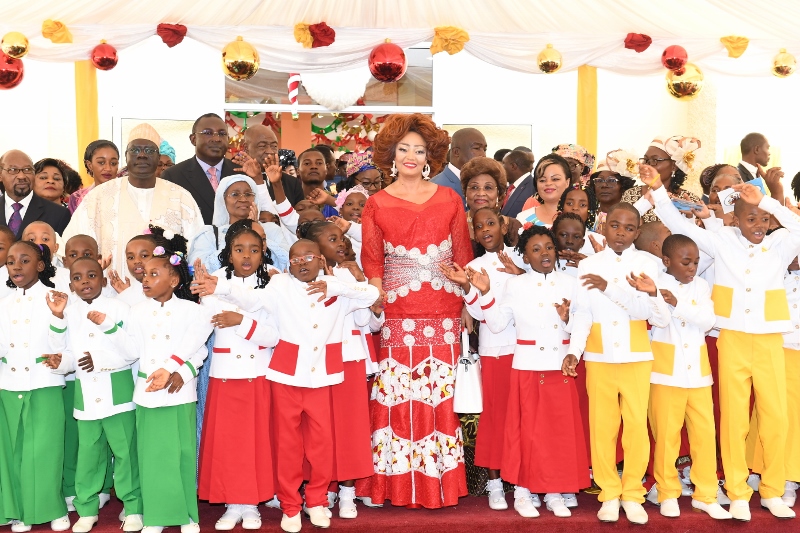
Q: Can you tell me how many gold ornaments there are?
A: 5